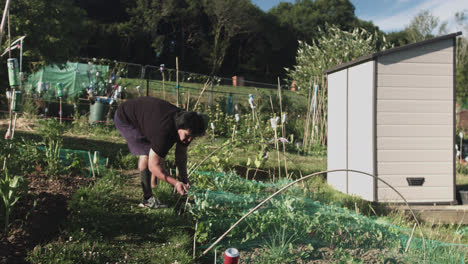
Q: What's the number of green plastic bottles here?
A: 3